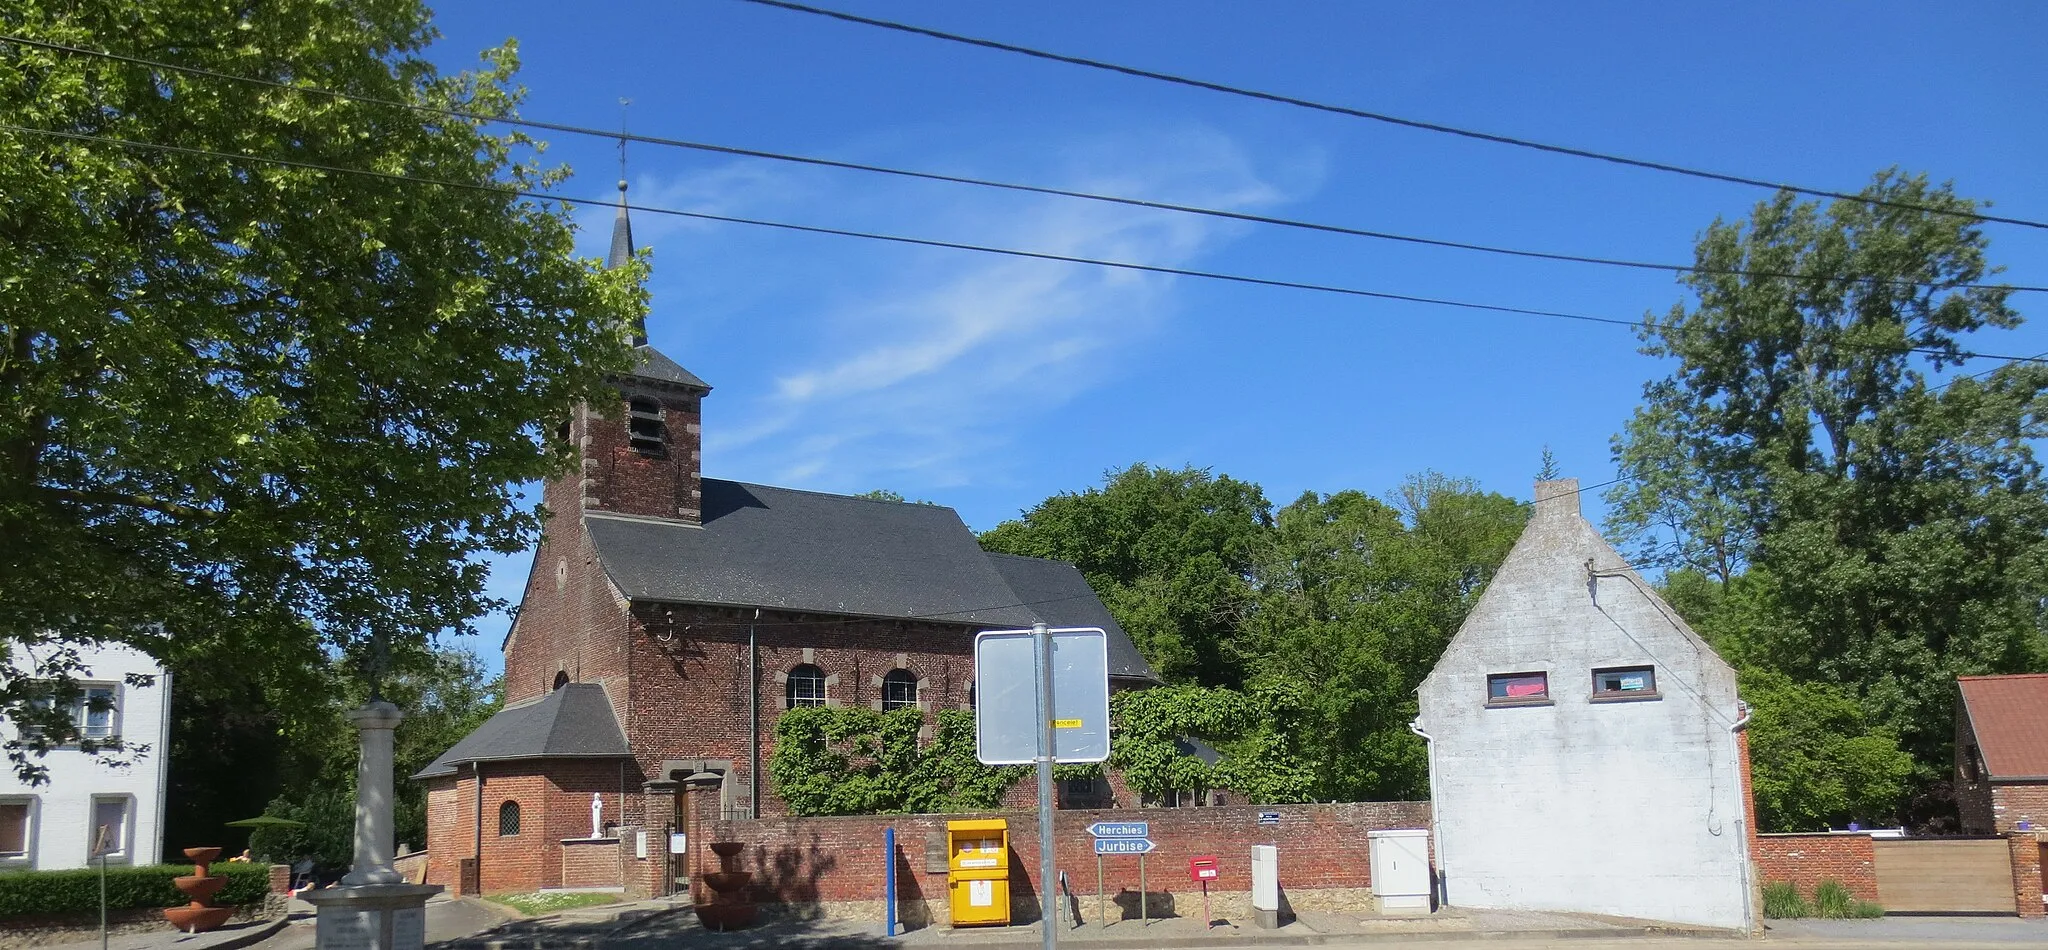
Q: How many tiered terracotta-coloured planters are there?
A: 2